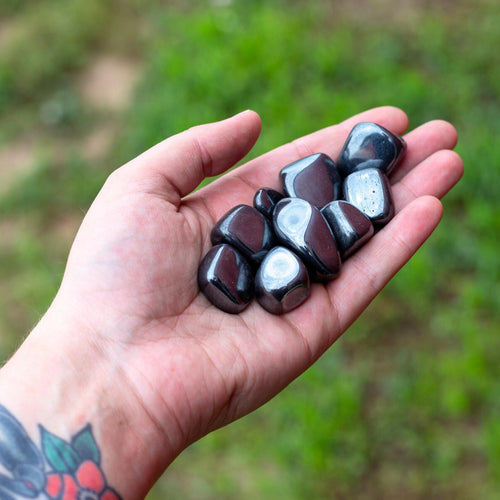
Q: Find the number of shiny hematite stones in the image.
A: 9